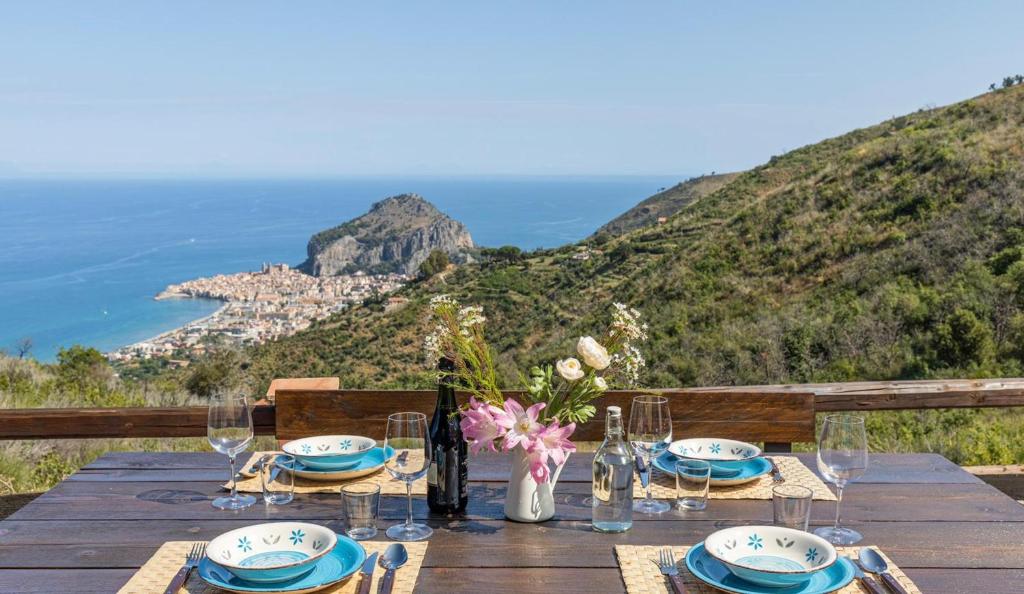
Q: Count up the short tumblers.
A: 4